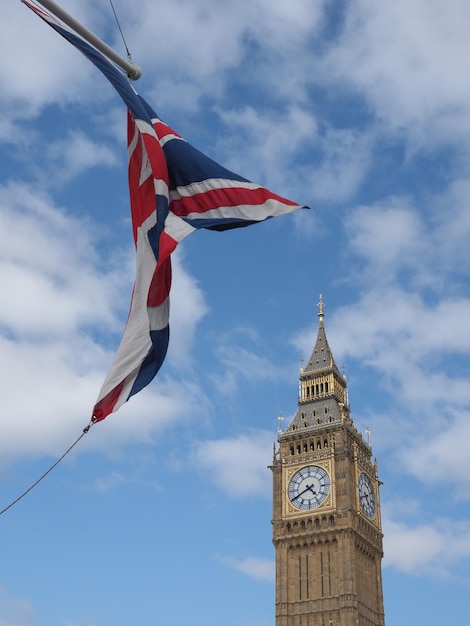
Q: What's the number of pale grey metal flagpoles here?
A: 1